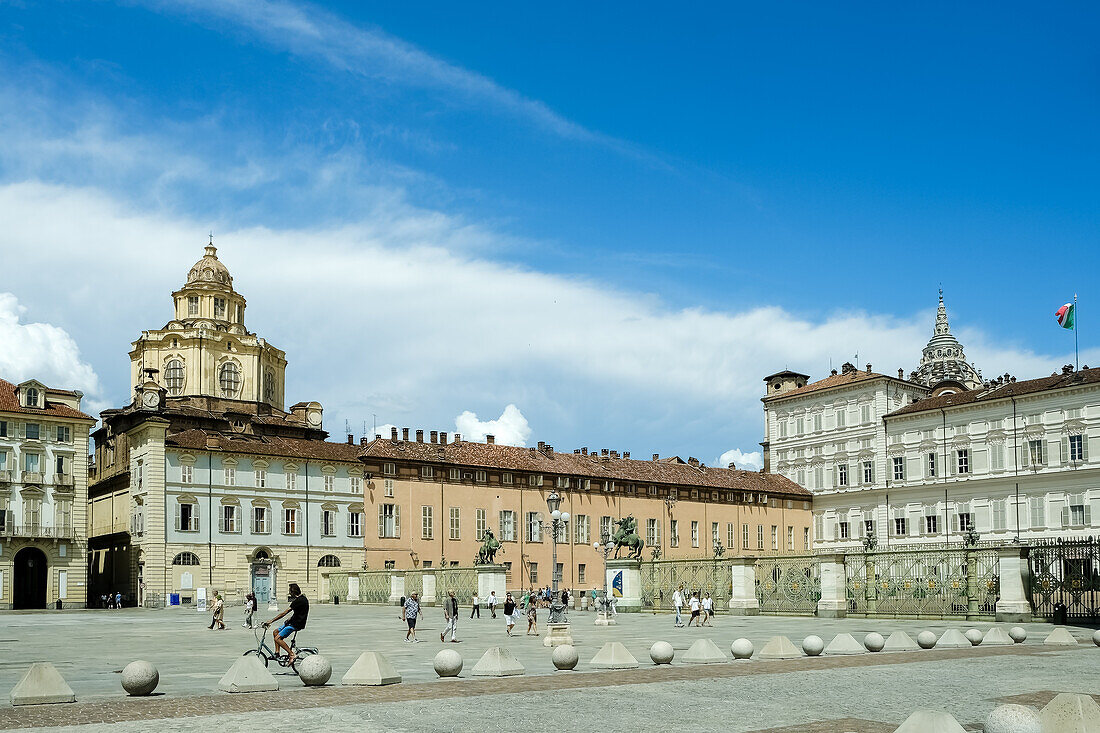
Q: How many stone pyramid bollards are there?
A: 14